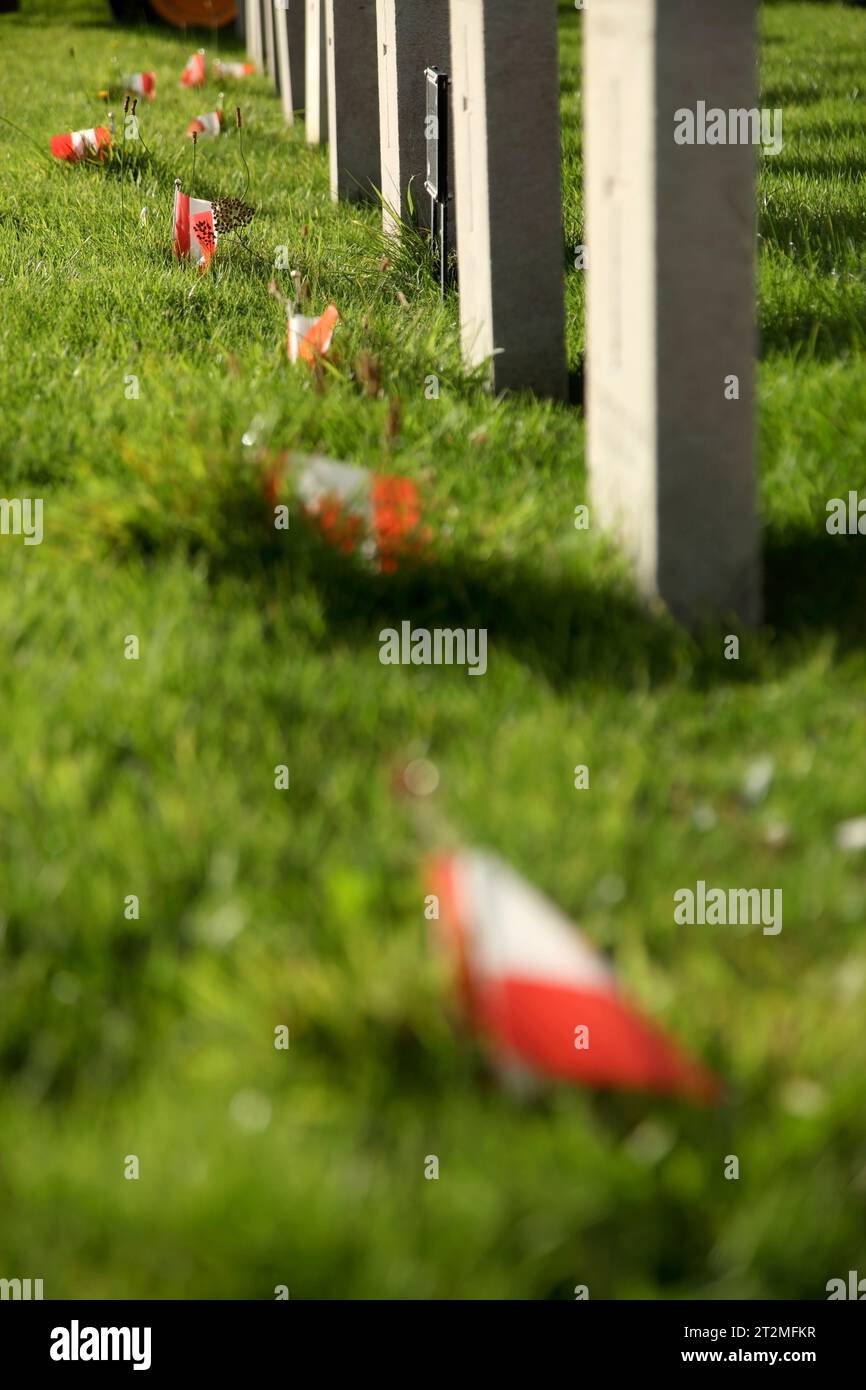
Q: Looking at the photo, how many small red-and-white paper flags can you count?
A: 9